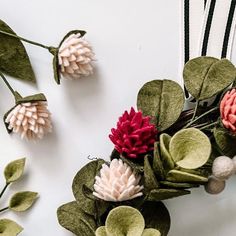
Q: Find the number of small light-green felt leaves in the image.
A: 3